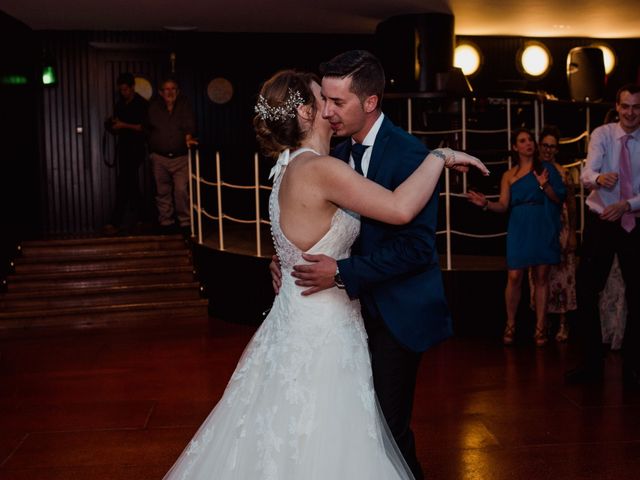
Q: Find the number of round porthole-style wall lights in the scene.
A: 3